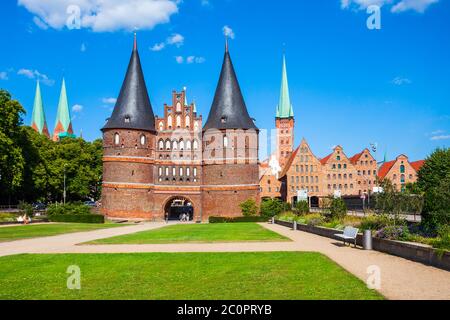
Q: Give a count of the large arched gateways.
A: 1